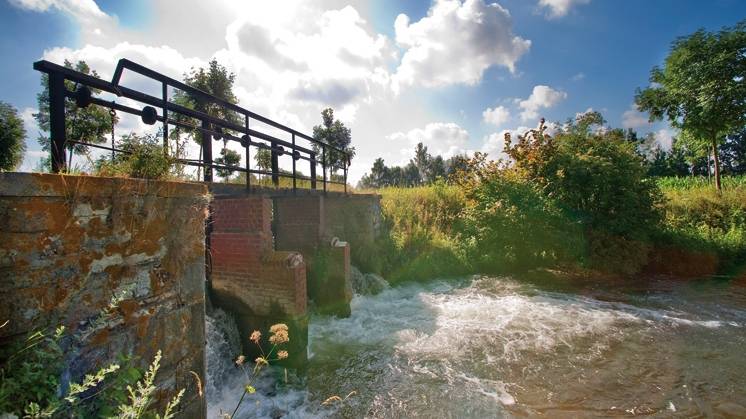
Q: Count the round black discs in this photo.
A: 6